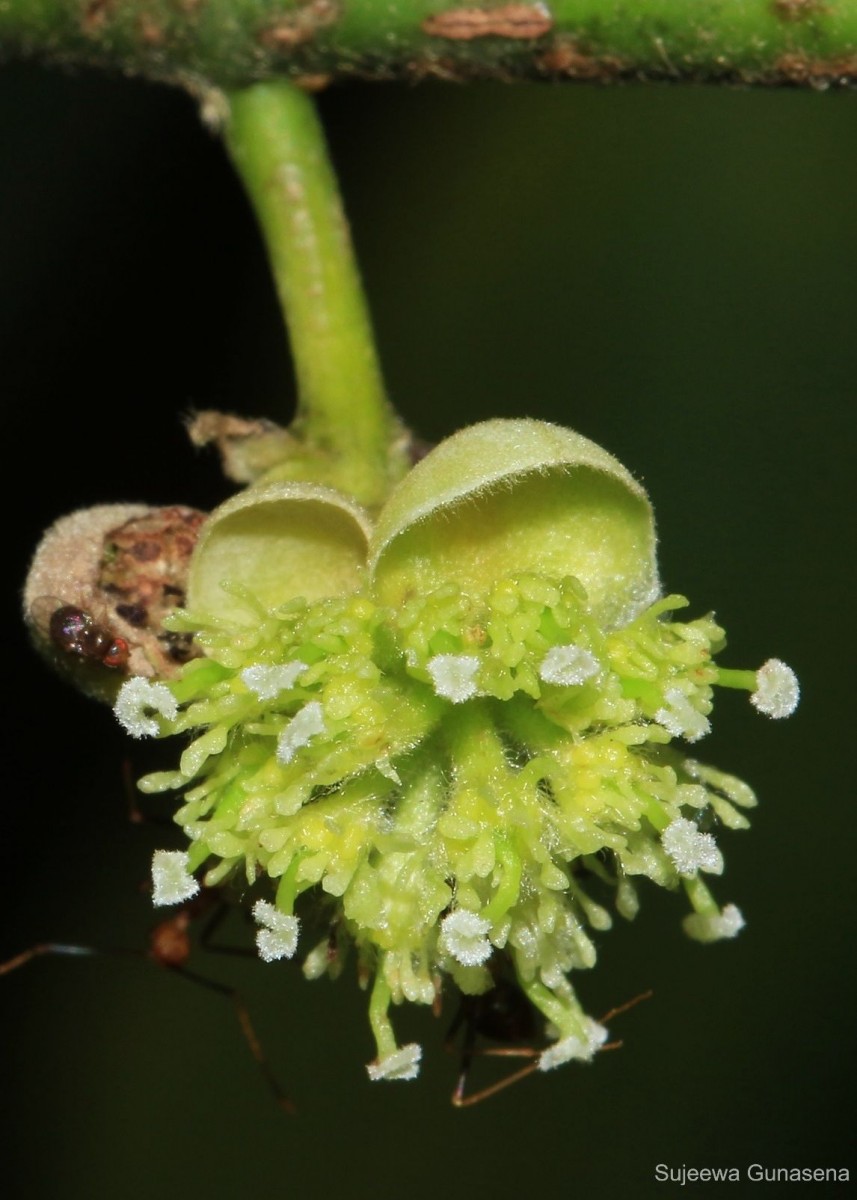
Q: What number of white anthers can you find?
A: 14